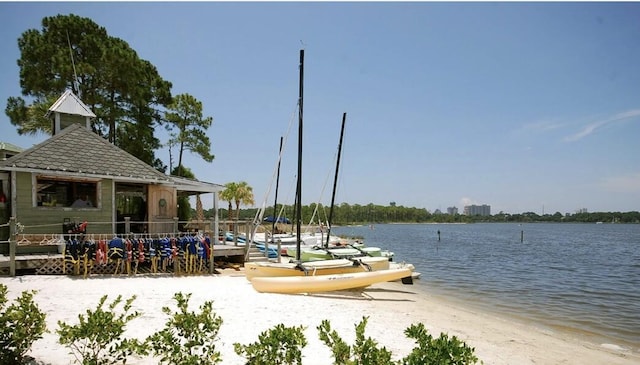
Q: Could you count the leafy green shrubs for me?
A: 6